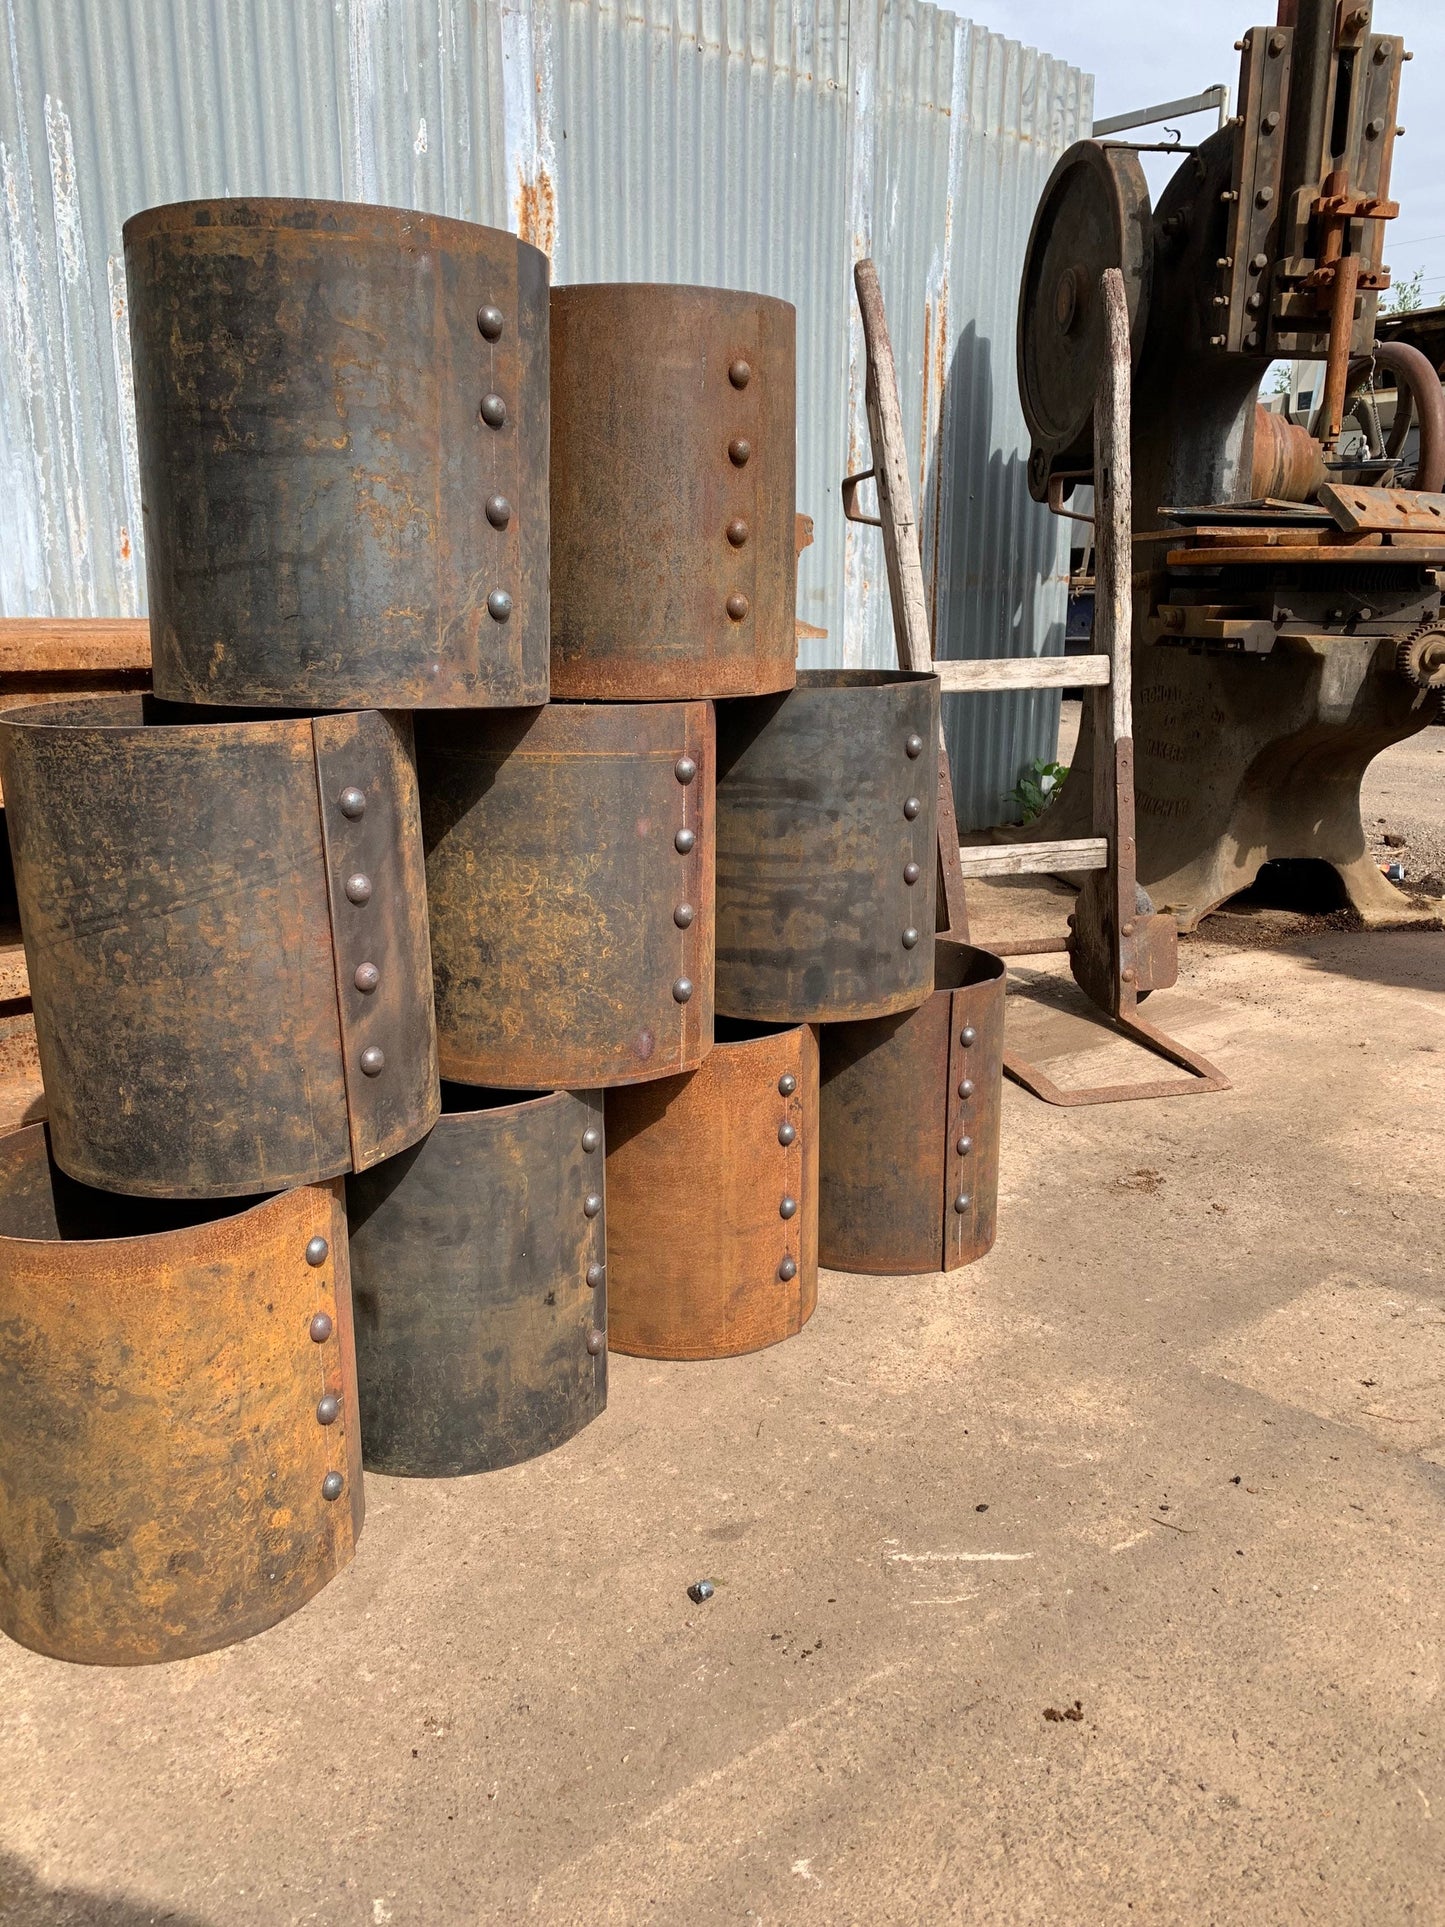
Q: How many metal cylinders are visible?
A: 9